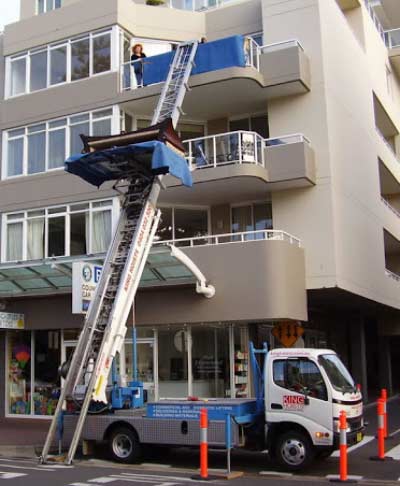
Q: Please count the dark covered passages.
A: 1